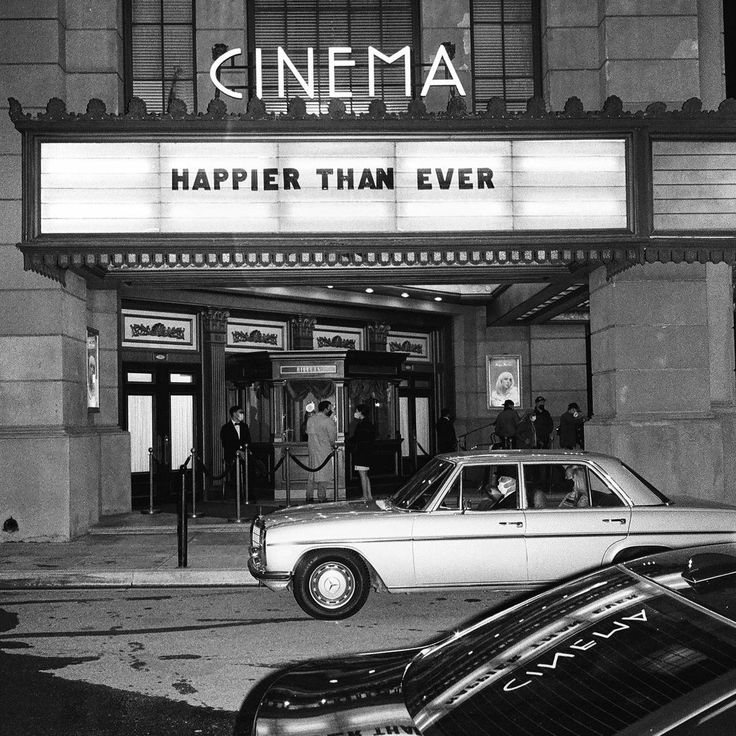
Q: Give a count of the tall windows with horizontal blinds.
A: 3